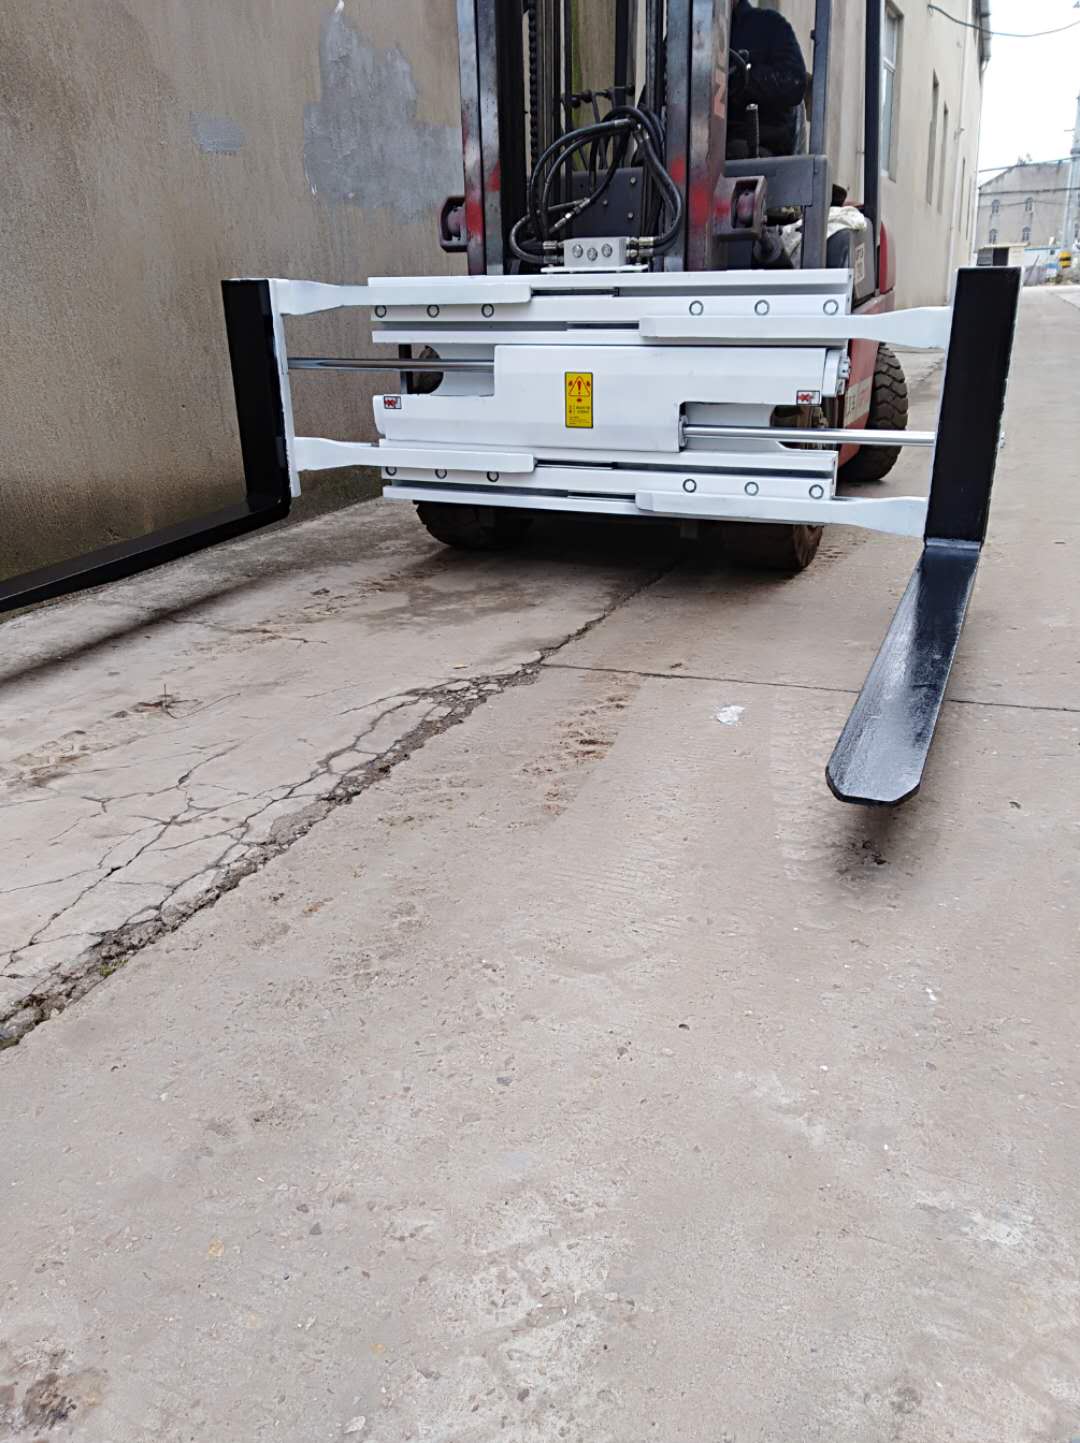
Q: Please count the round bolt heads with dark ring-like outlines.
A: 12